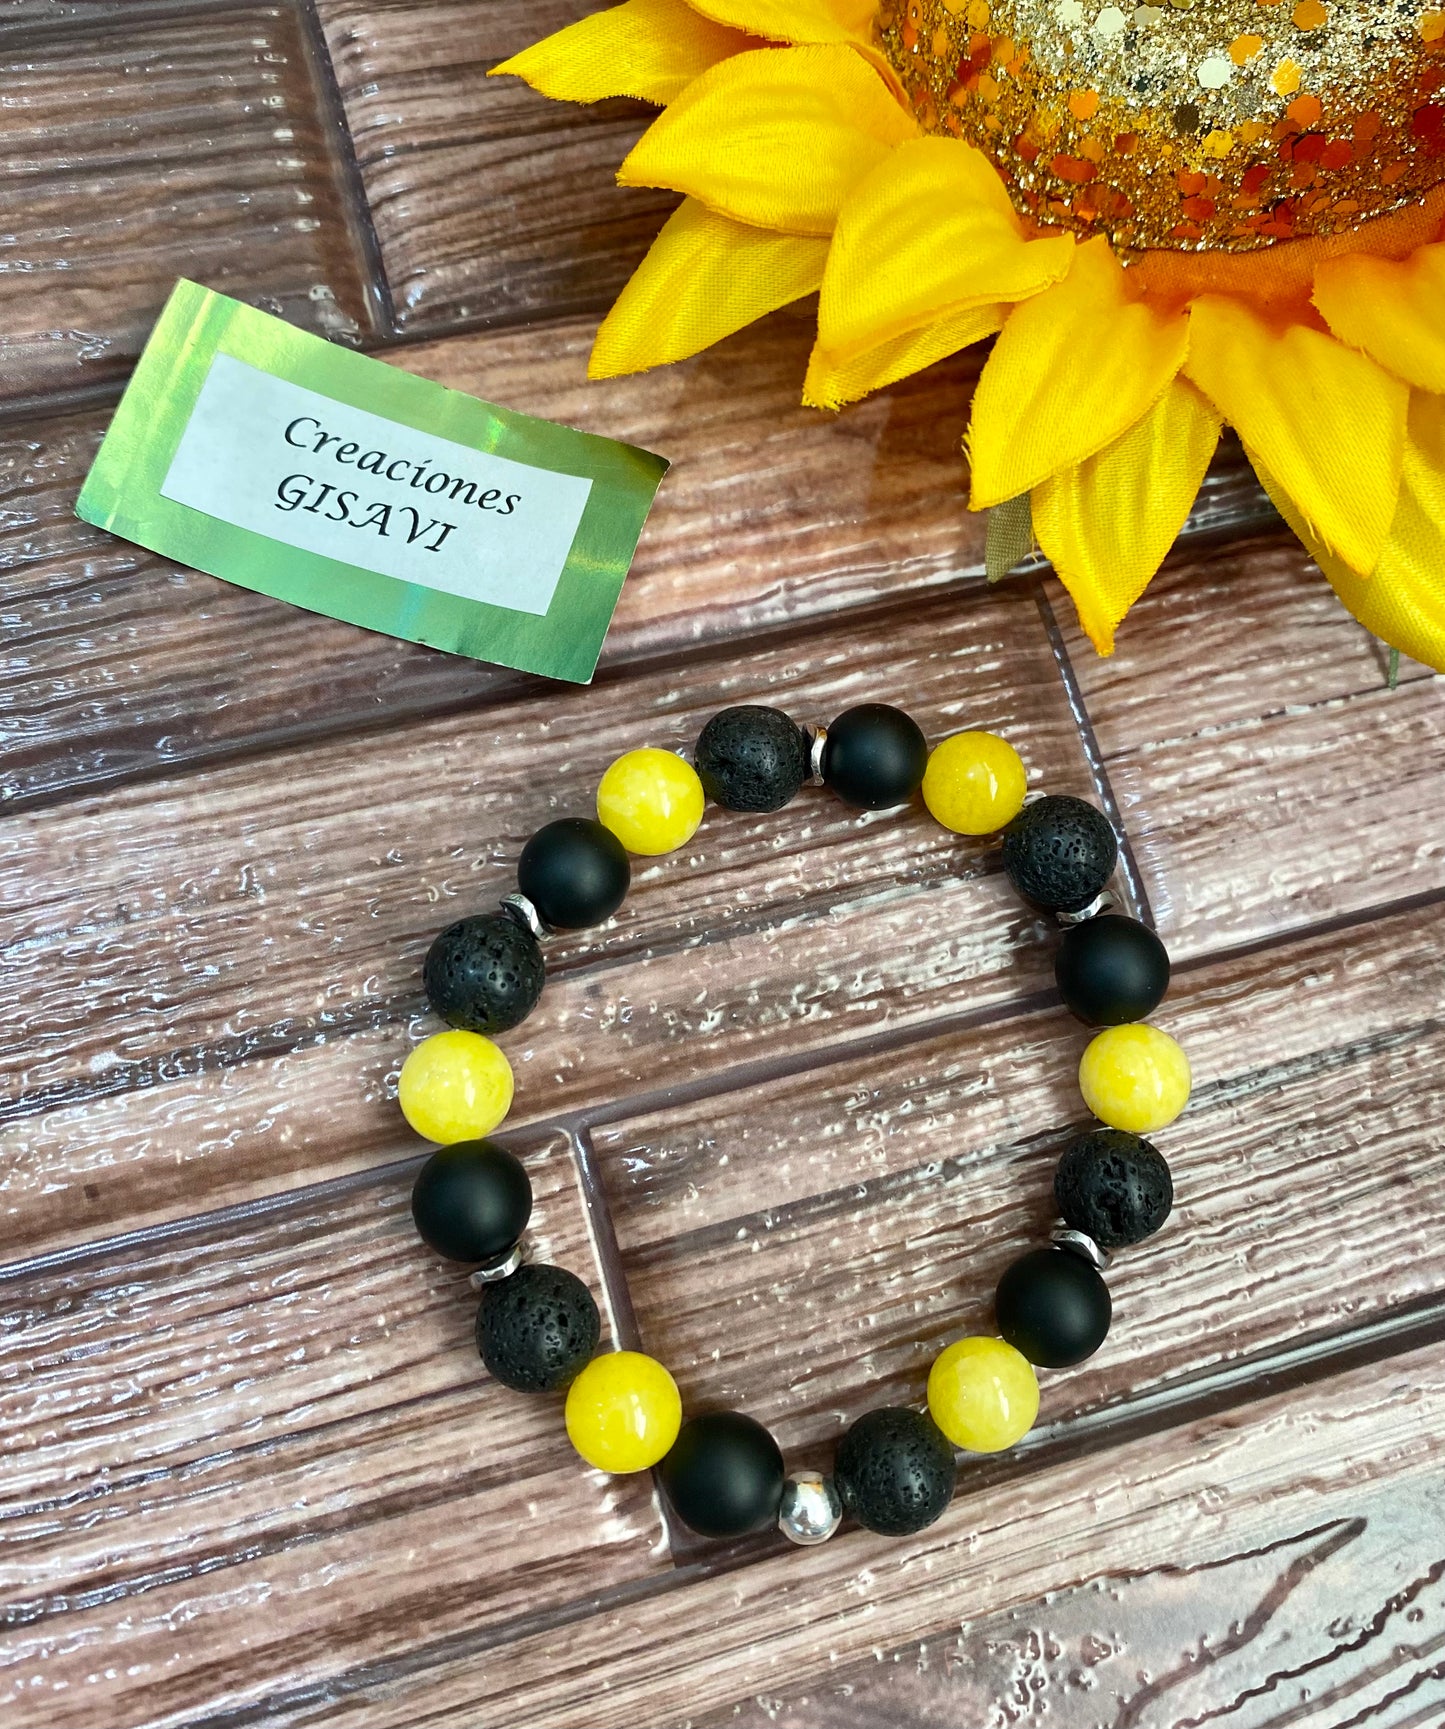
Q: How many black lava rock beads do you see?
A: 6